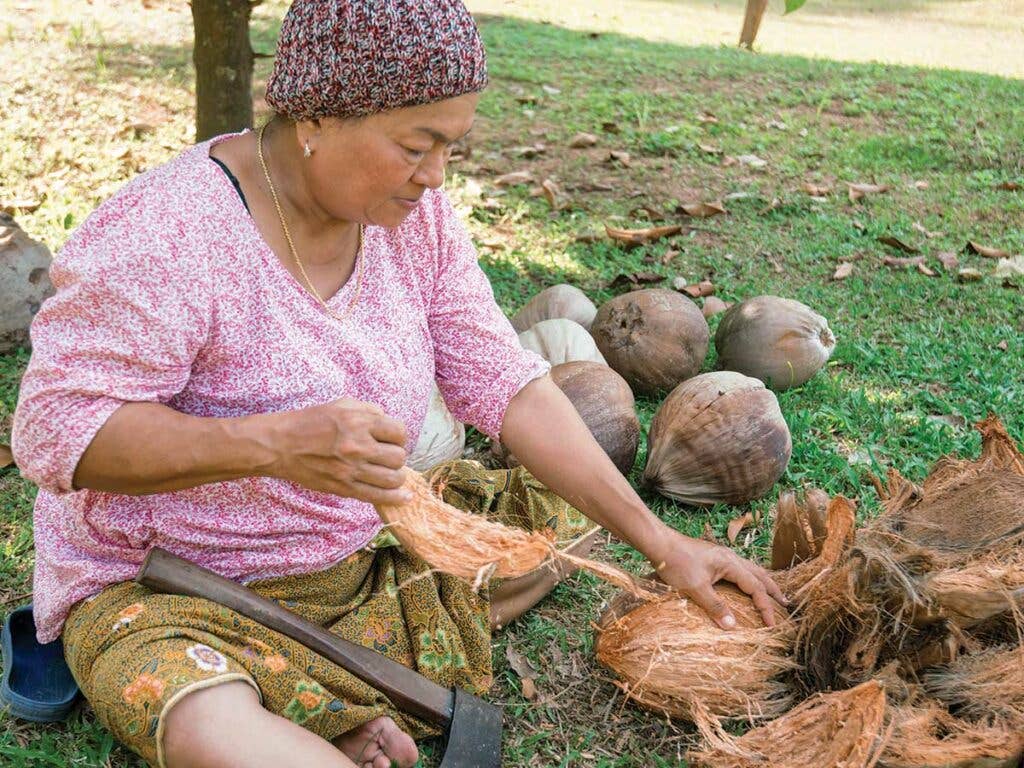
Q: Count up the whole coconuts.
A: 7